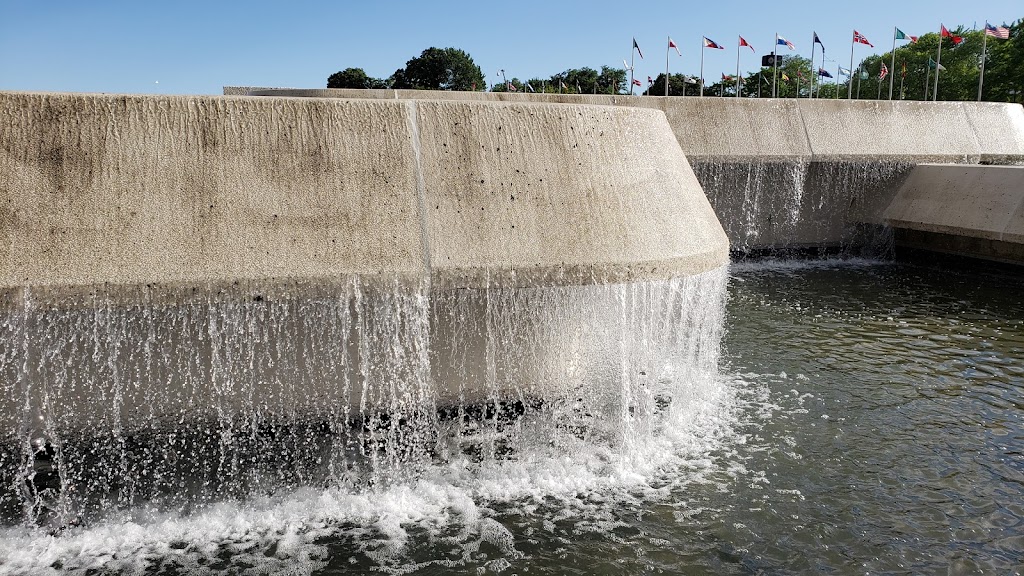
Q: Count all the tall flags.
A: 10